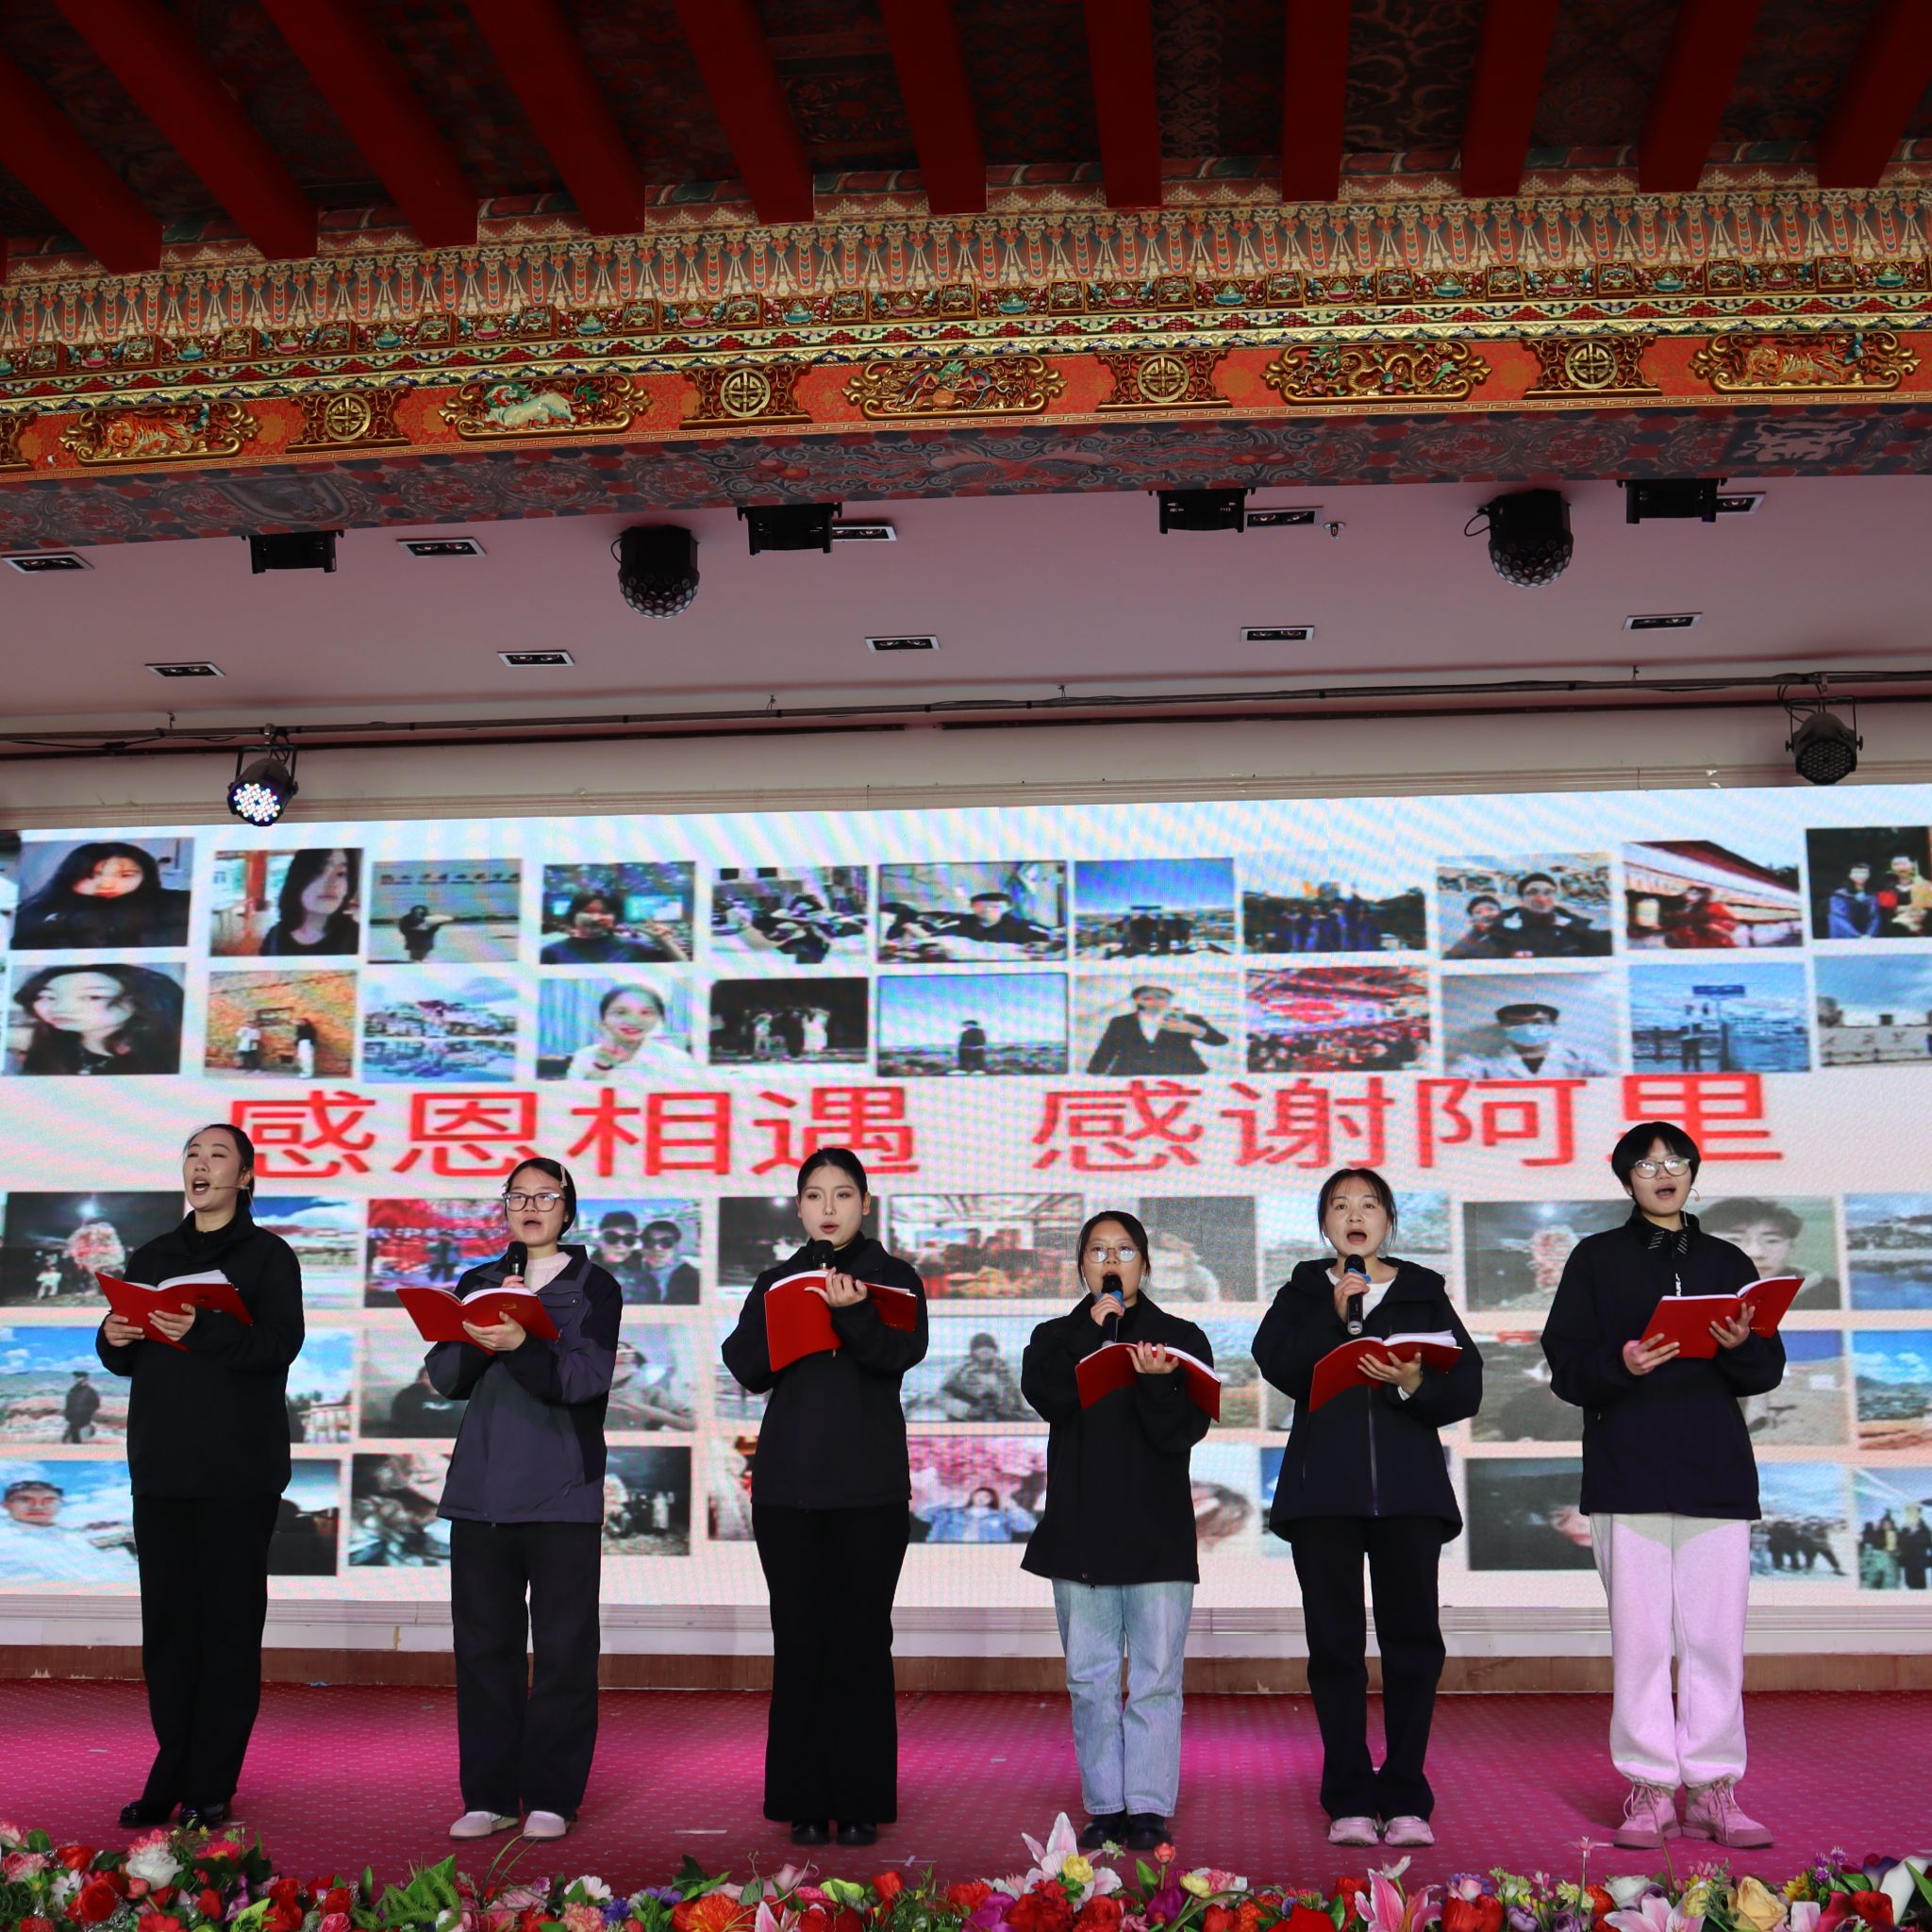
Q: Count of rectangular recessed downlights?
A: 10